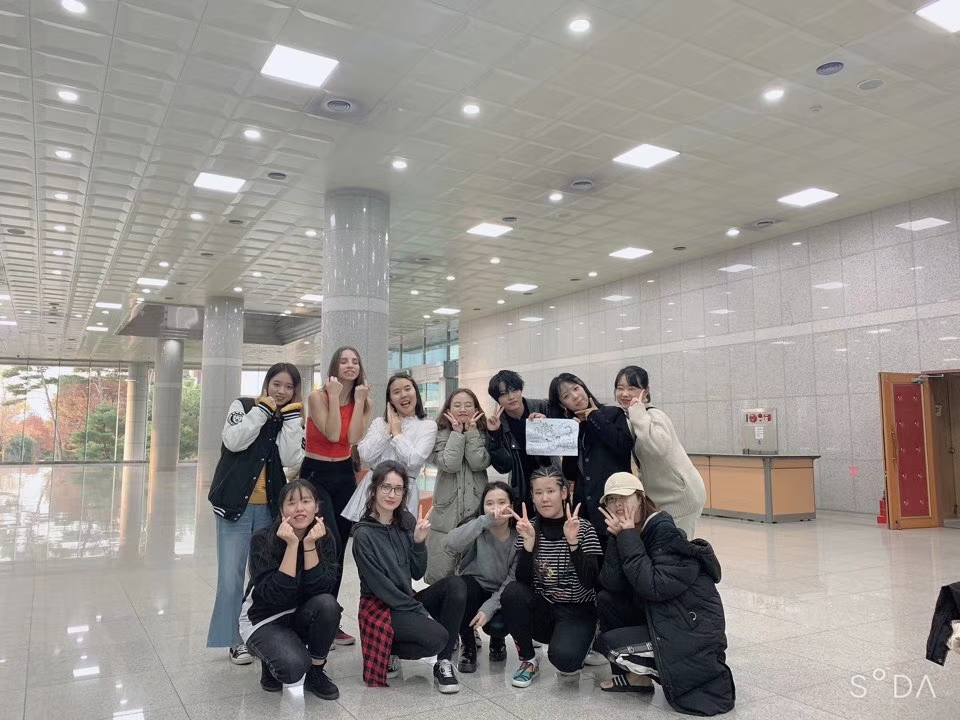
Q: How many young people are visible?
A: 12